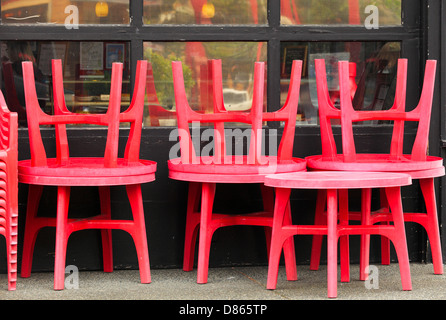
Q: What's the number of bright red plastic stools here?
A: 7